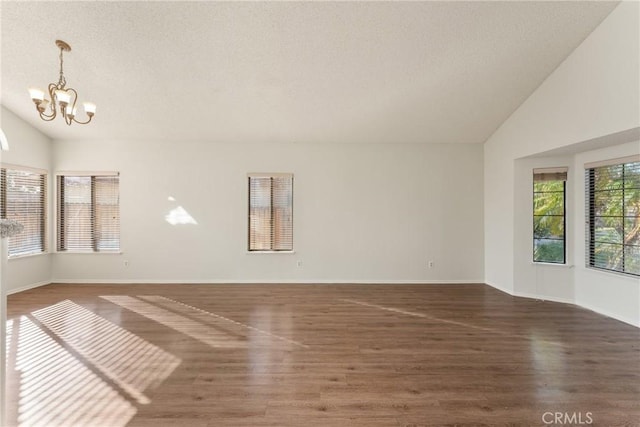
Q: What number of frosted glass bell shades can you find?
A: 5